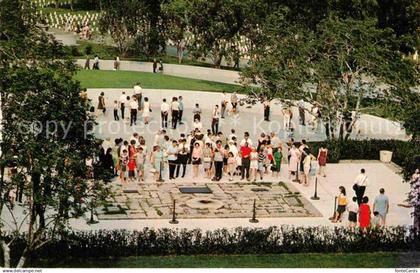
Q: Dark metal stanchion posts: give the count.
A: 7